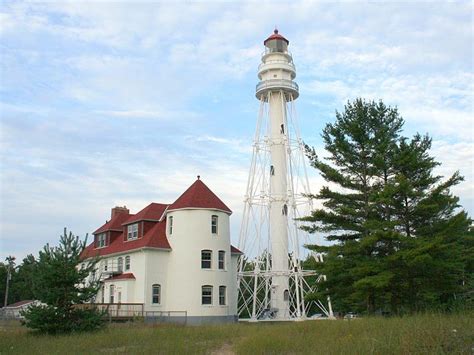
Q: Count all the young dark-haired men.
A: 0